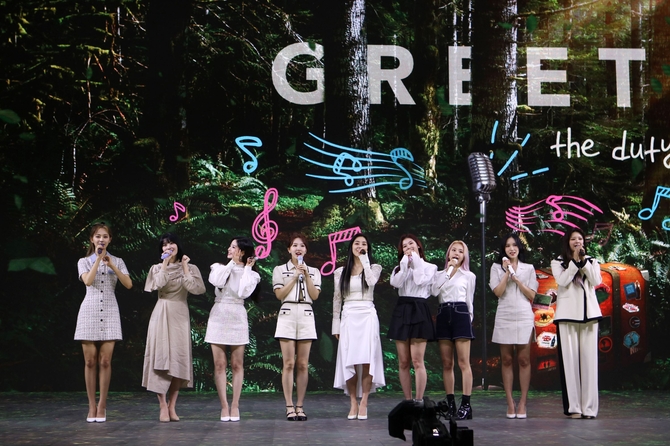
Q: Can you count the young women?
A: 9